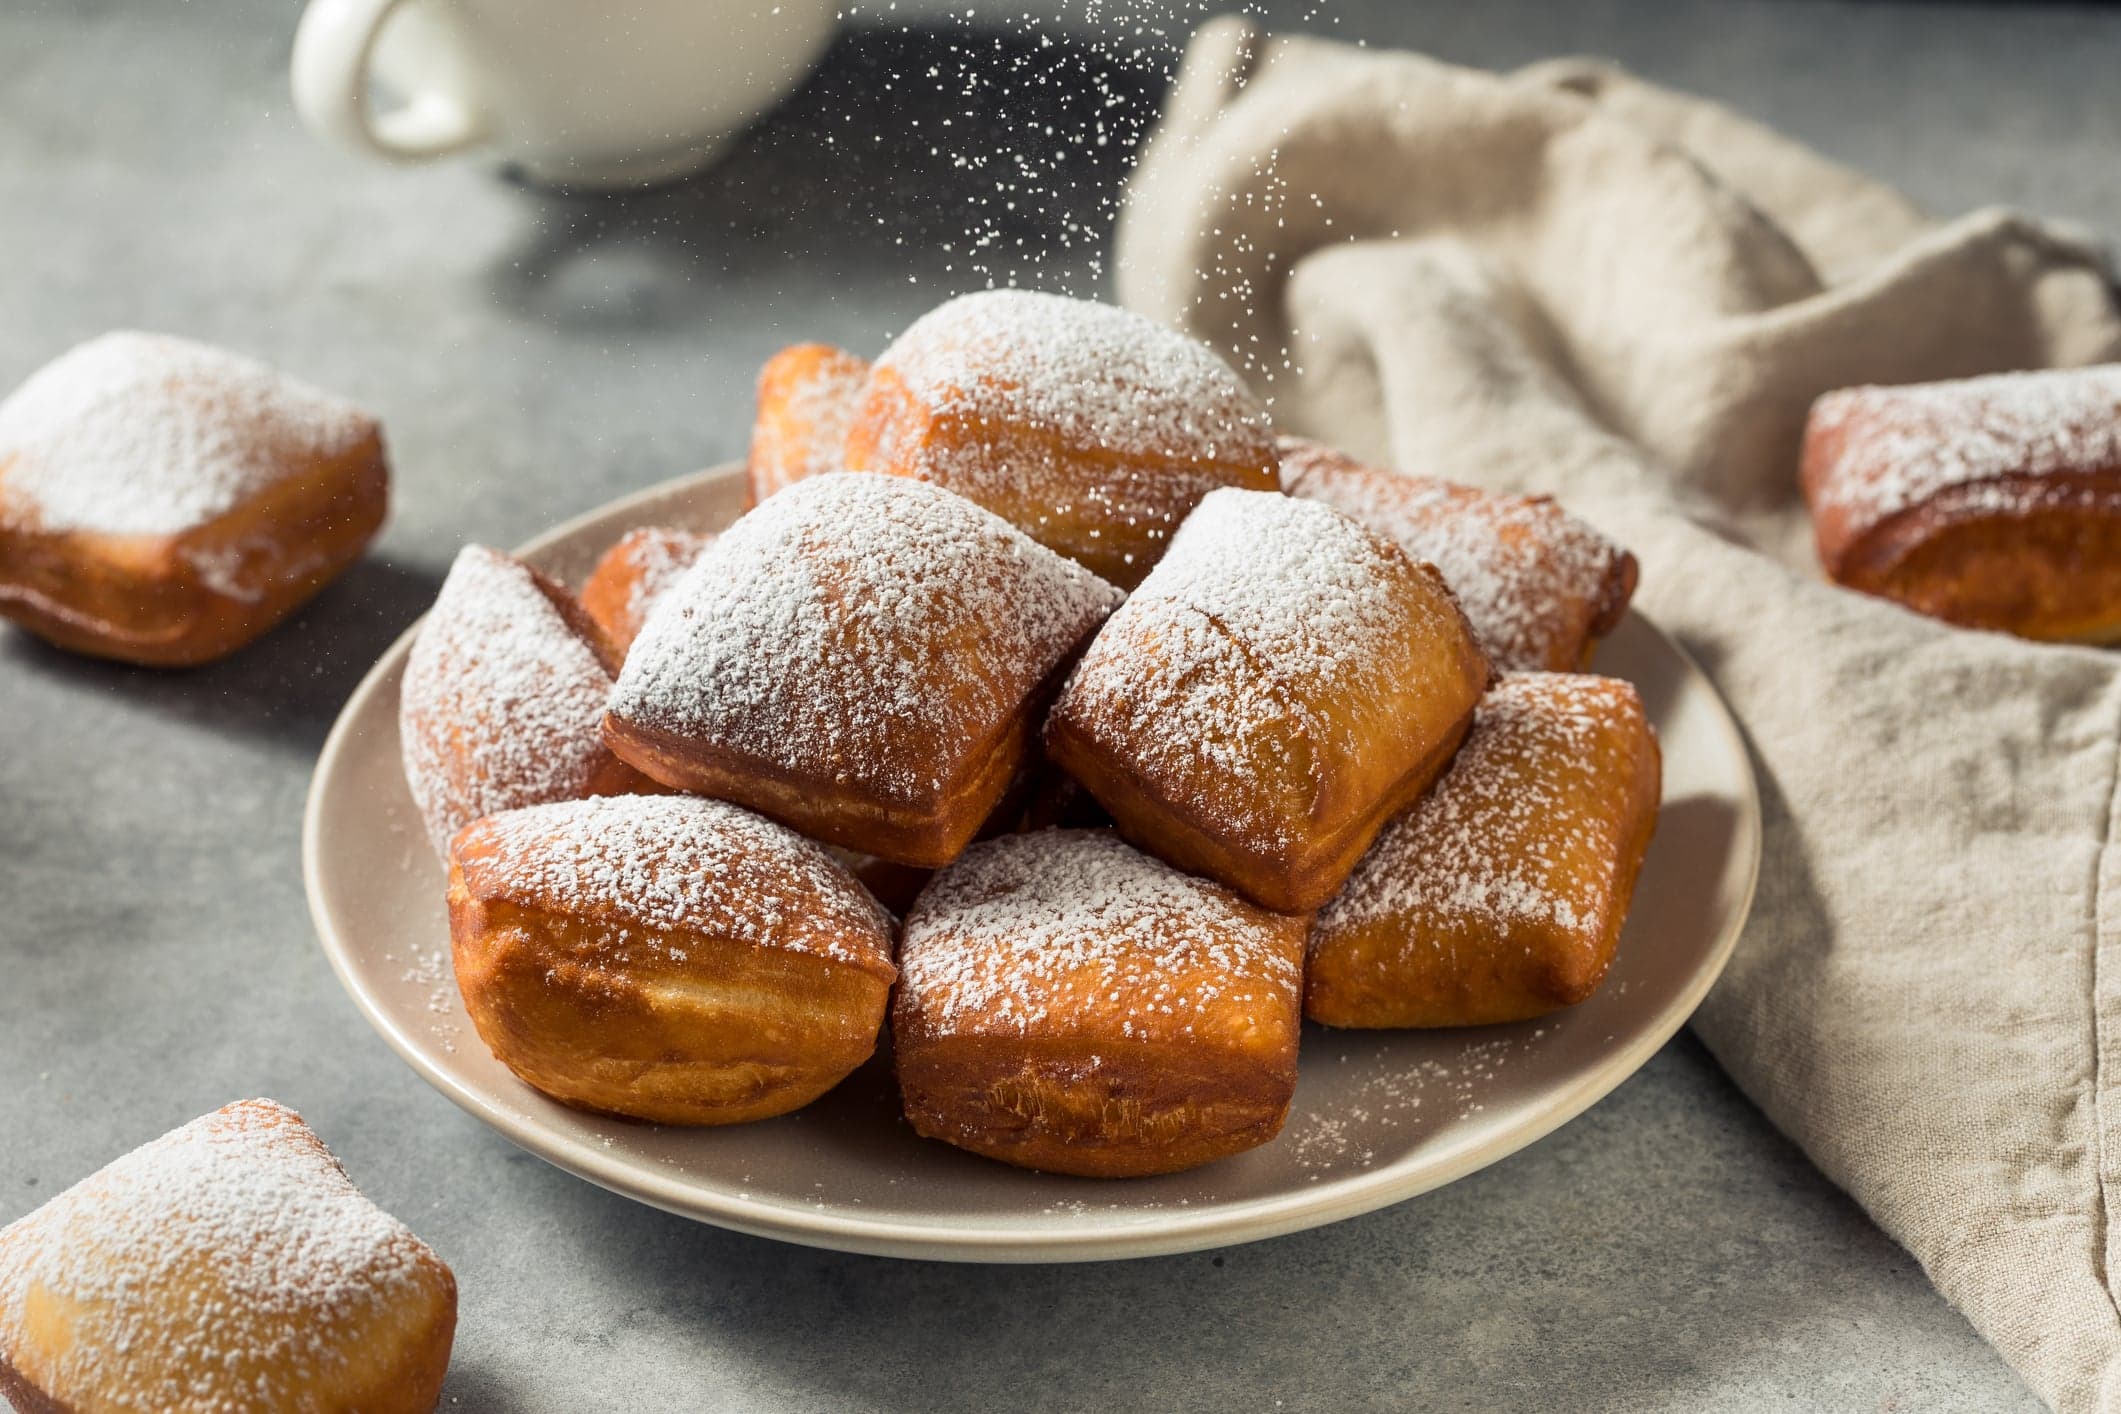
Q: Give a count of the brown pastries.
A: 13